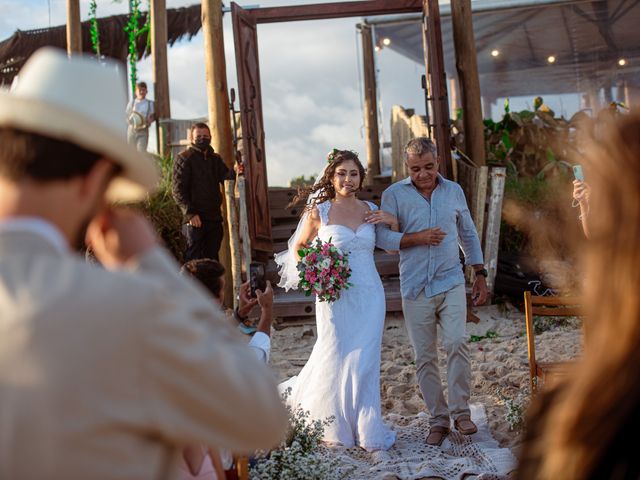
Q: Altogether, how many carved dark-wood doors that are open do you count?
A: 2